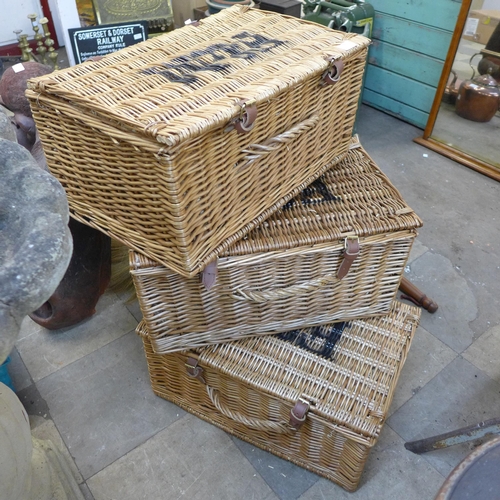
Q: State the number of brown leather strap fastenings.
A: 6